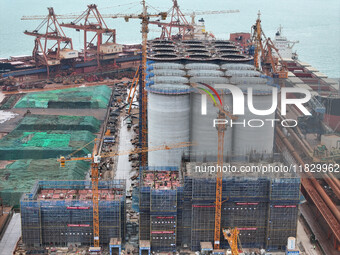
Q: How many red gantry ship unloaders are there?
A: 3